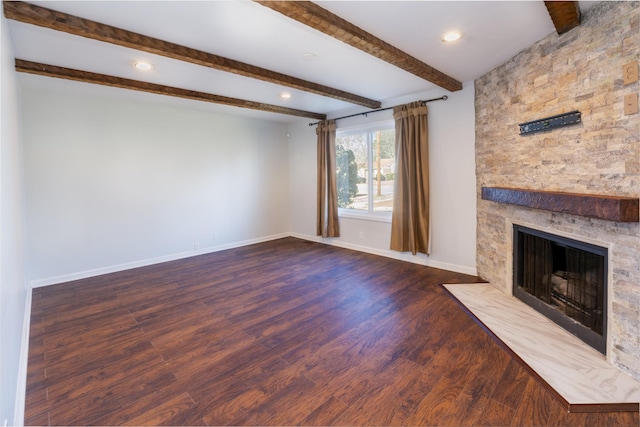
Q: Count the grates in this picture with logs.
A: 1